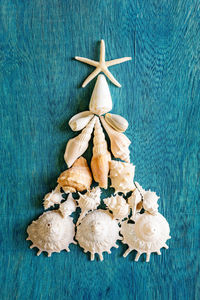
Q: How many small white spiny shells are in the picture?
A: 6